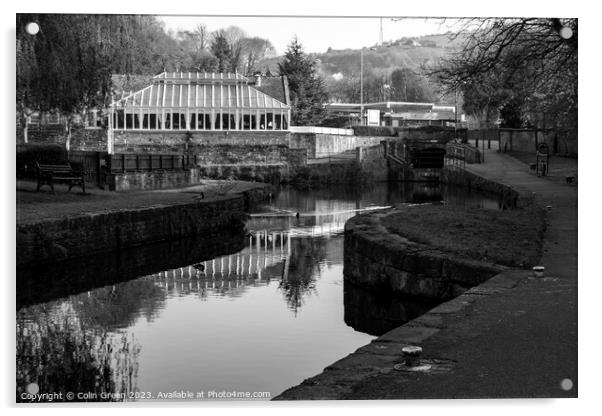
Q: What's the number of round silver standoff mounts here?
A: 4